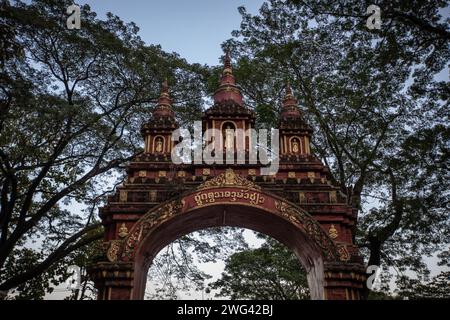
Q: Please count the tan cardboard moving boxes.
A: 0